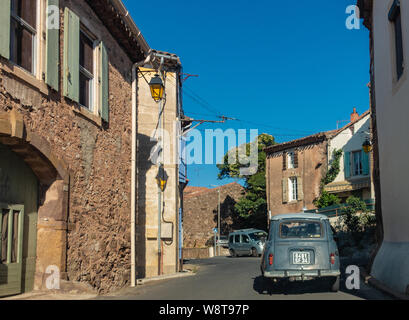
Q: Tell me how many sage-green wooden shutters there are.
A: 4